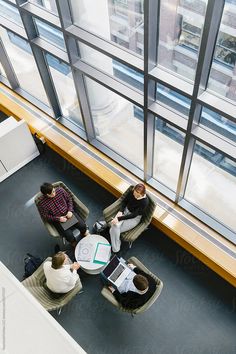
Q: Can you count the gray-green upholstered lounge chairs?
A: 4